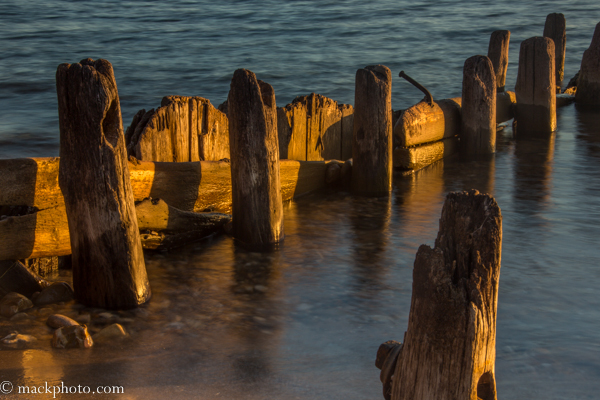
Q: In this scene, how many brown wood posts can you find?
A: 9